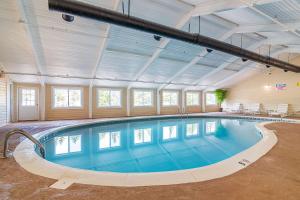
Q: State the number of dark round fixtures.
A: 6